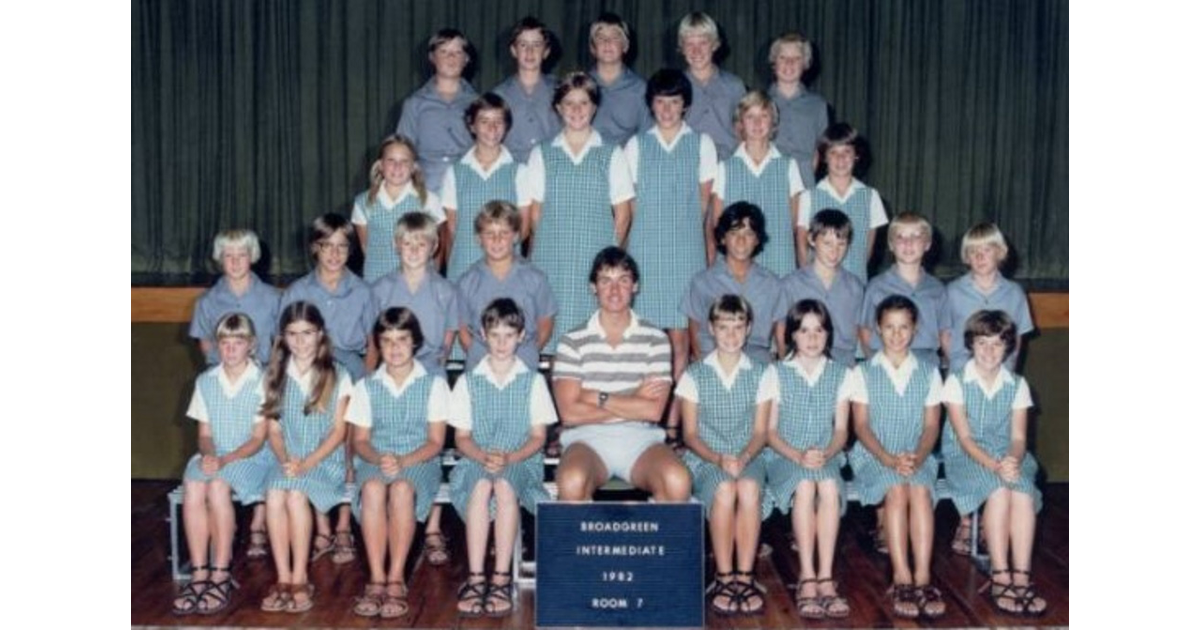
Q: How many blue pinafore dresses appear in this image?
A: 14